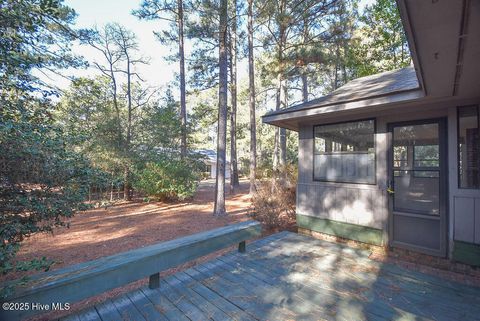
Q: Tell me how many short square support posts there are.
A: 2